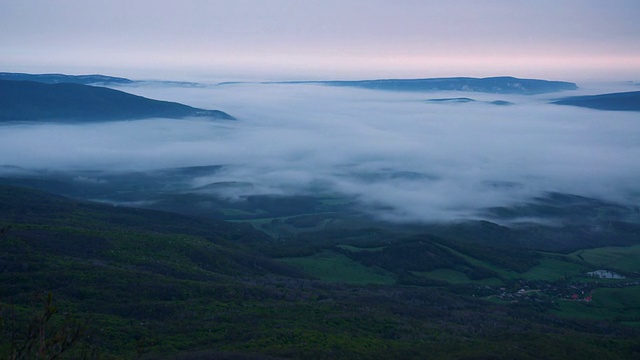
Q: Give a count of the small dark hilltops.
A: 2